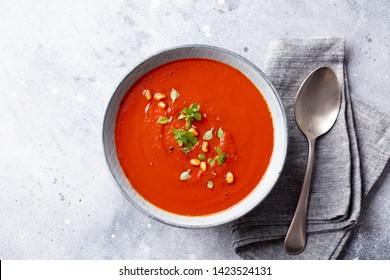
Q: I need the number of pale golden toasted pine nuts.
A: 8